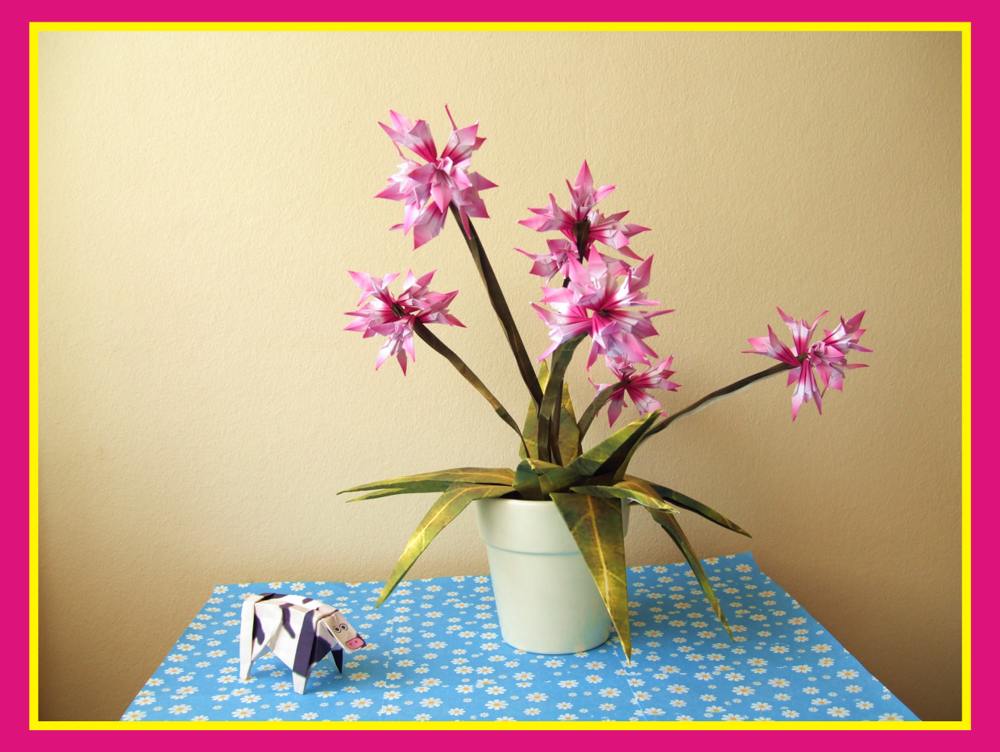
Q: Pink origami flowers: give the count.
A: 6